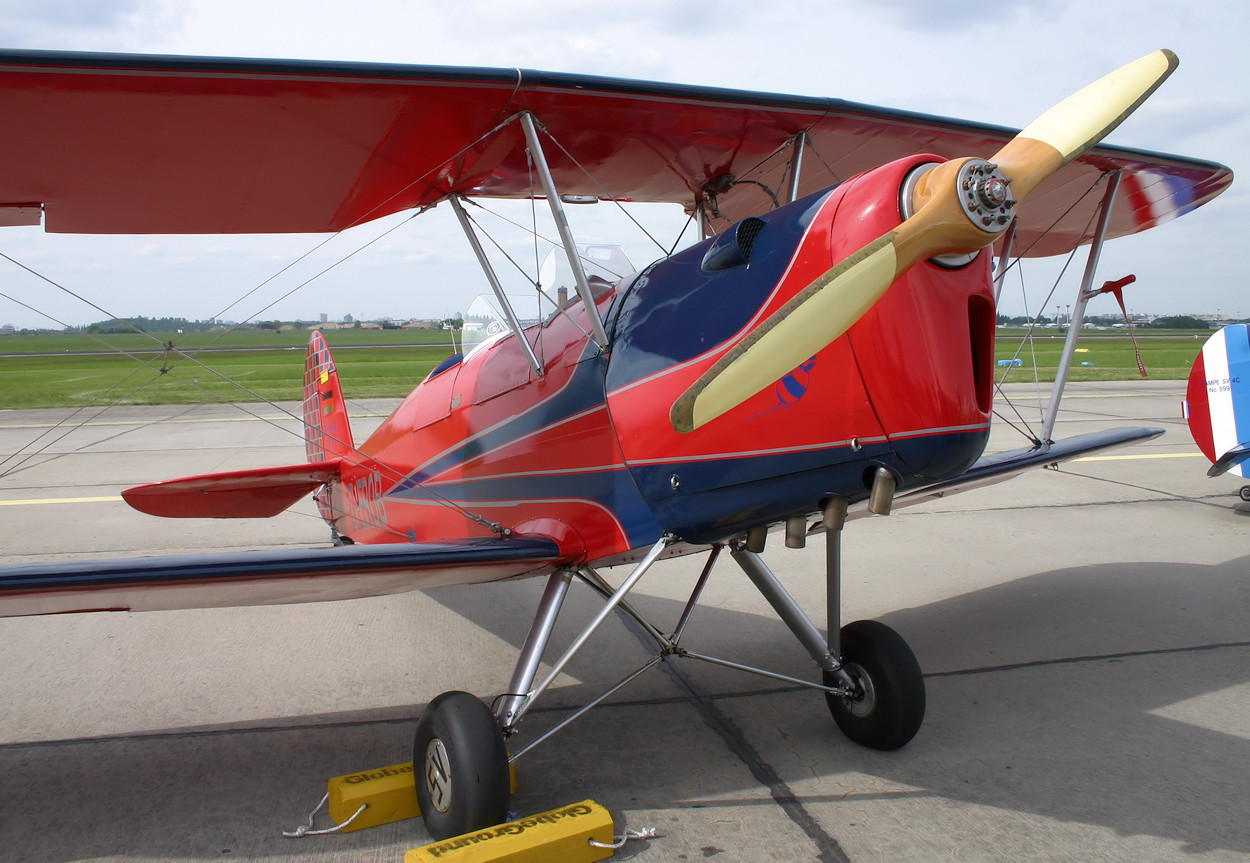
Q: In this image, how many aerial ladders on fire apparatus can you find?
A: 0